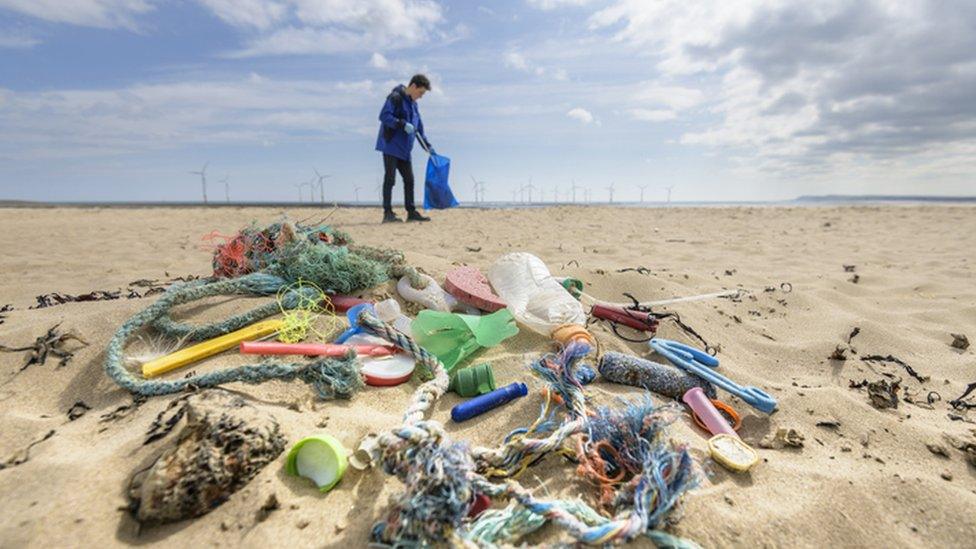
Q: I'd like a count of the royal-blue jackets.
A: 1